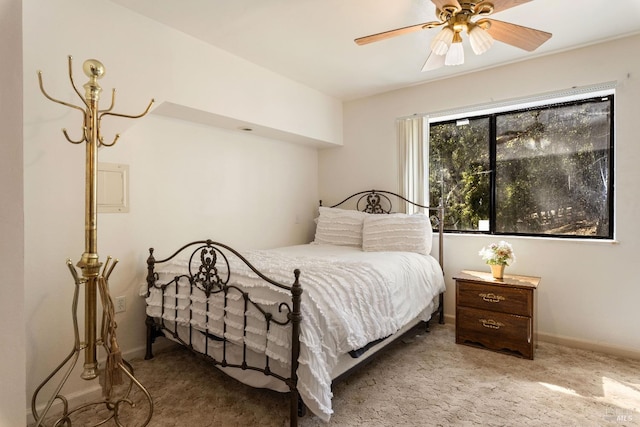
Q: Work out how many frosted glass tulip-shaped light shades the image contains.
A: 3